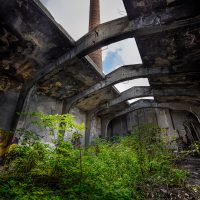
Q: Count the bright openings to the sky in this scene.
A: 4